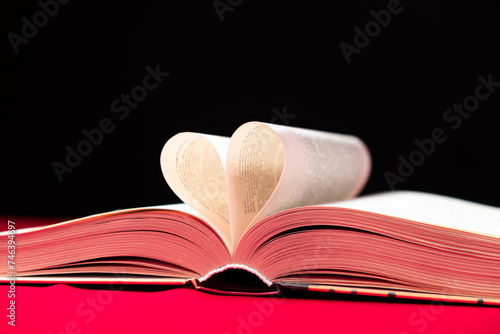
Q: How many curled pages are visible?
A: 2